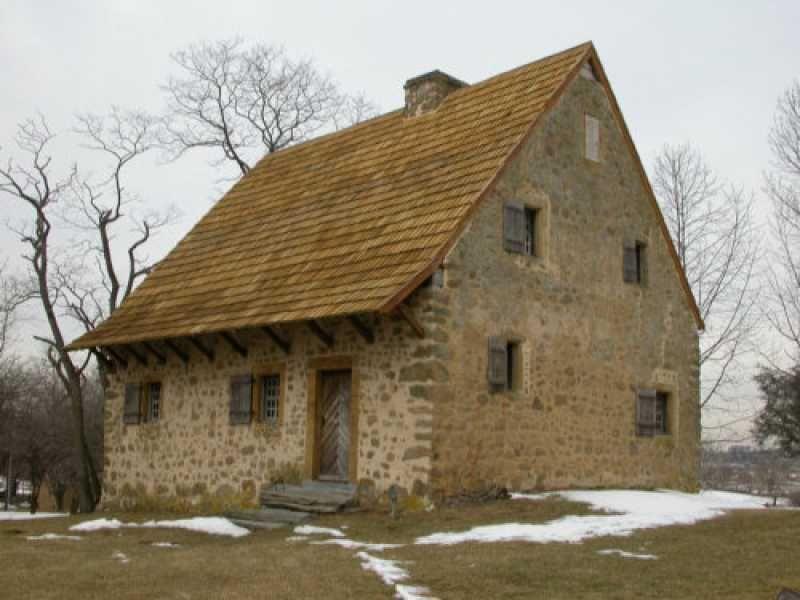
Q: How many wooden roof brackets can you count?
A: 11